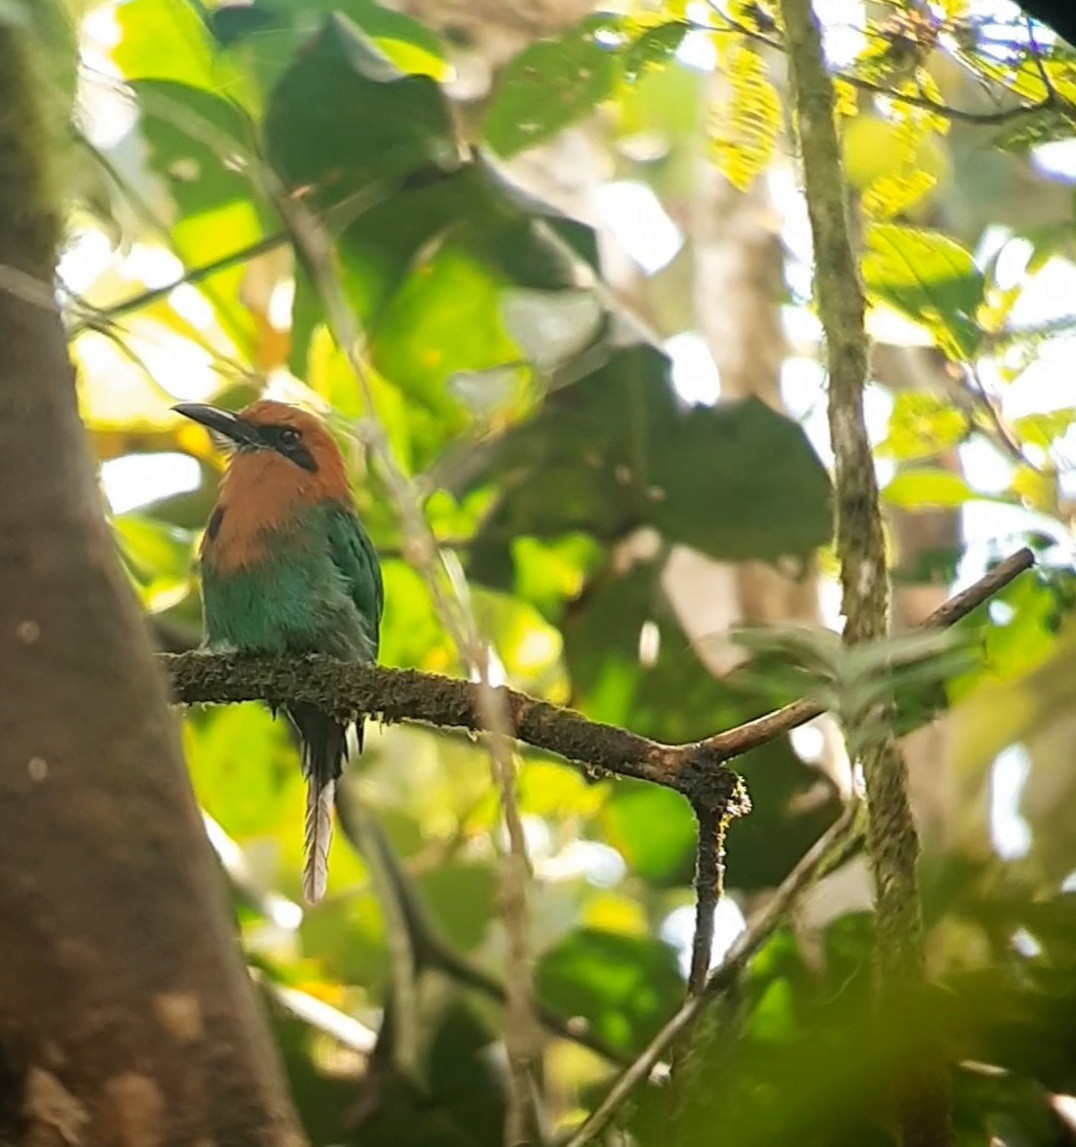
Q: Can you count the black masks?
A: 1